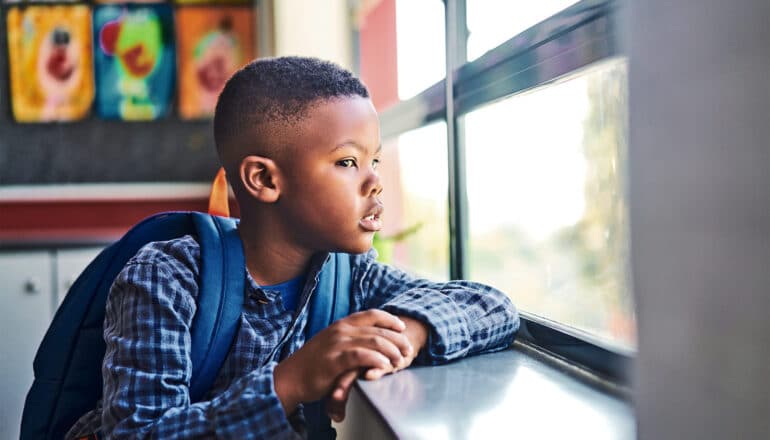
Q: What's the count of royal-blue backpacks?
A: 1